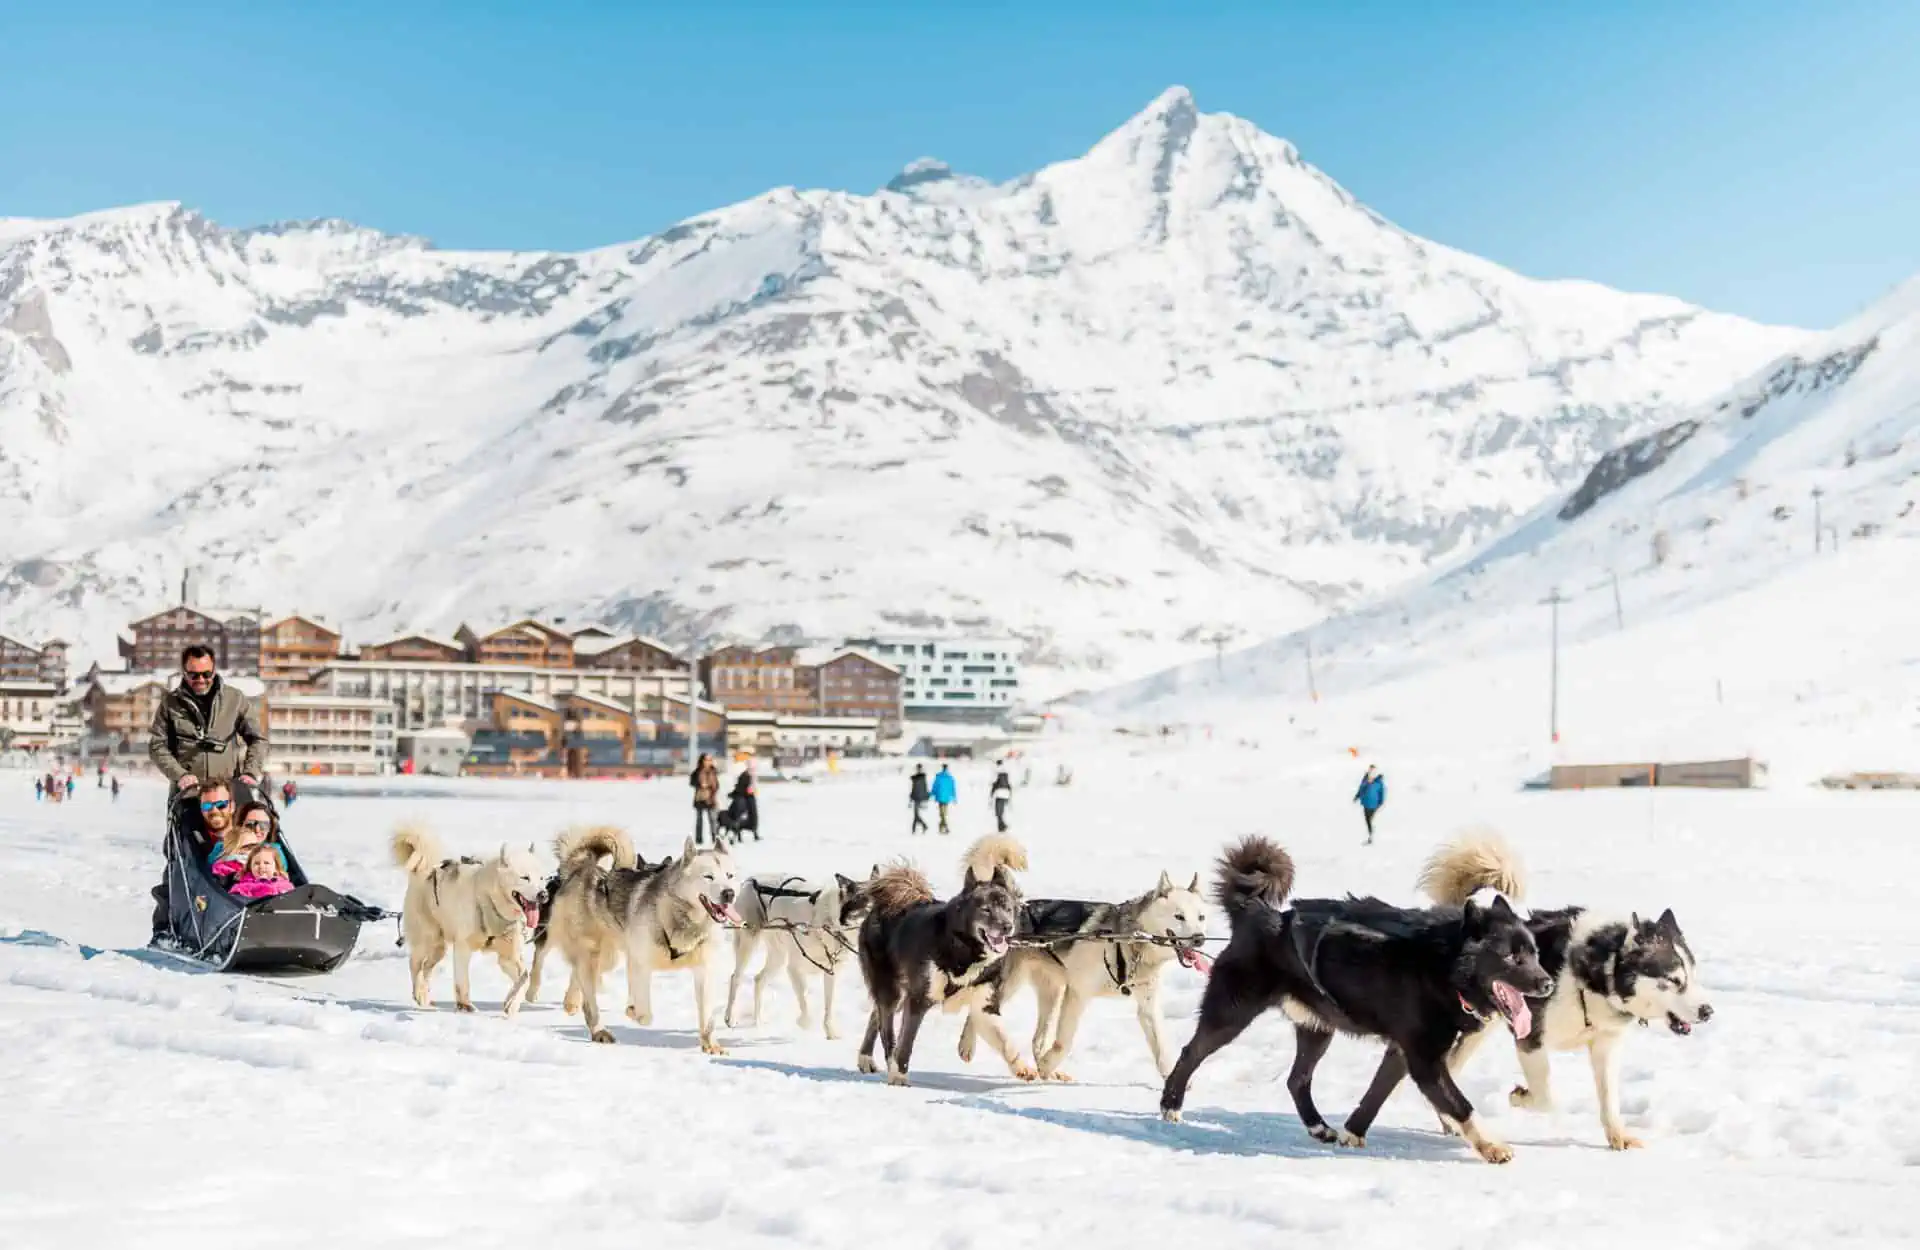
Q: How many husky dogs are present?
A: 8